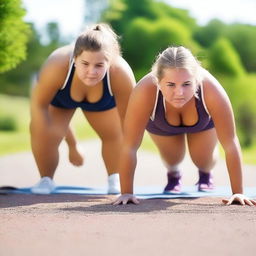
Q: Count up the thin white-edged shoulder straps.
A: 4